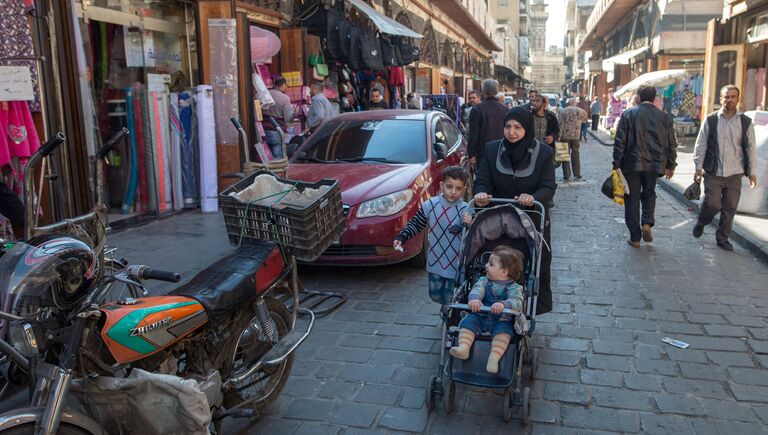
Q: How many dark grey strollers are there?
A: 1